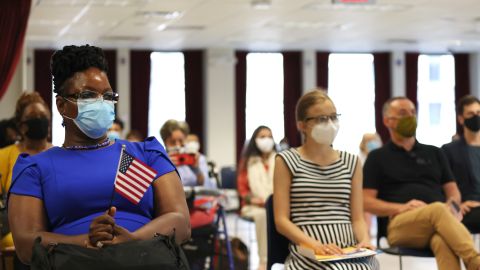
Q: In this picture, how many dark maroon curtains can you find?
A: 11